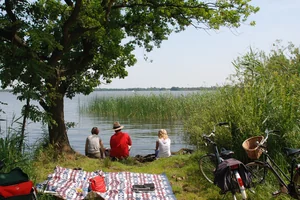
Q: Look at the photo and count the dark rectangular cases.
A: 1